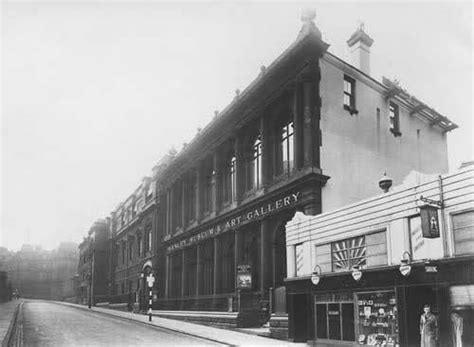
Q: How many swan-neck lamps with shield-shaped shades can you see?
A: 3